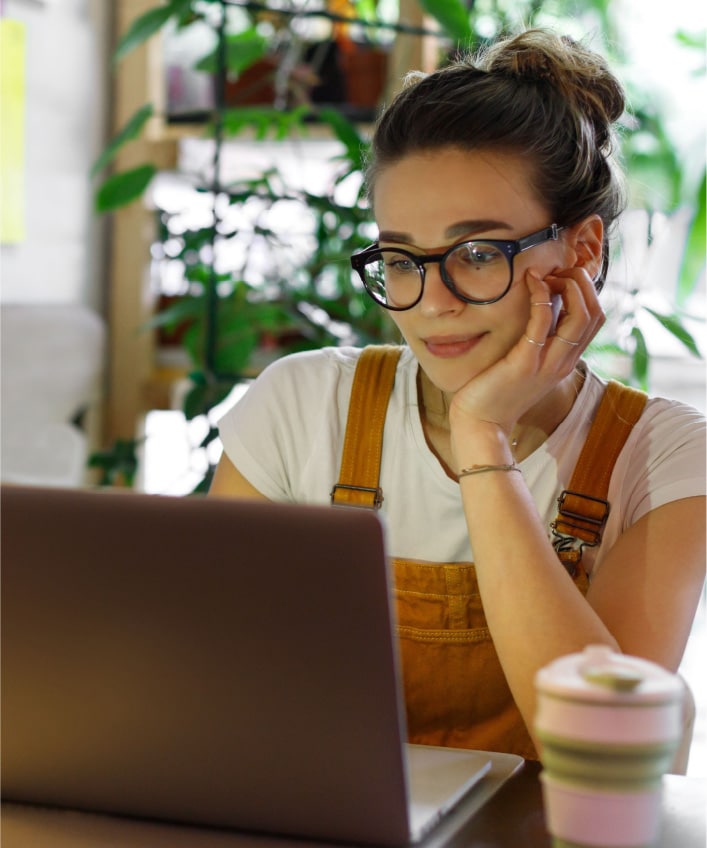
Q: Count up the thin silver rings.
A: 3